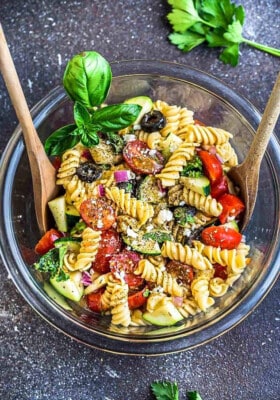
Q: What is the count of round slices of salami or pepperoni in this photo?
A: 0